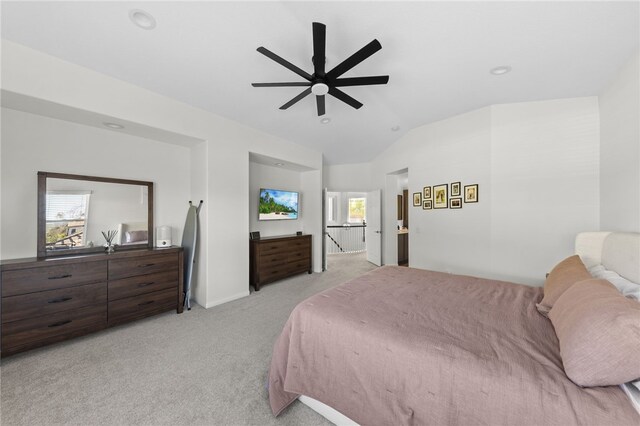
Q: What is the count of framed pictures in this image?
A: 7